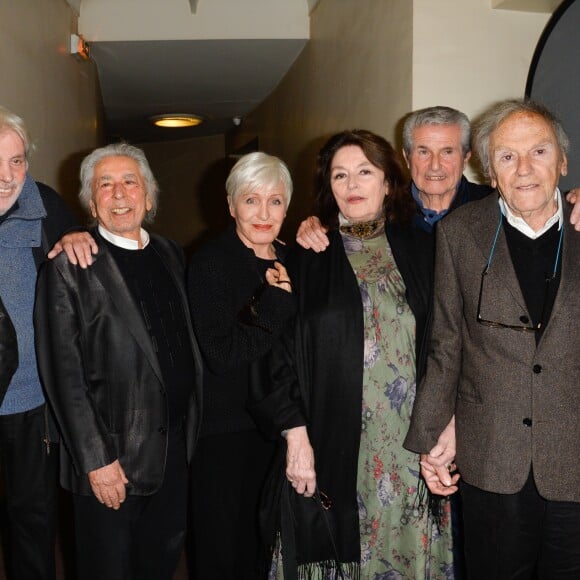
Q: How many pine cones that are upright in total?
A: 0